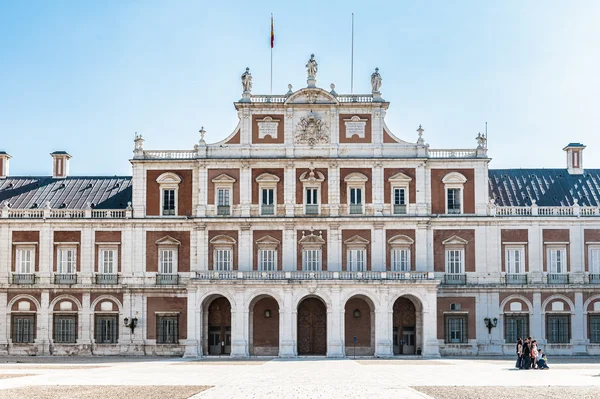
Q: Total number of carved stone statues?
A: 3